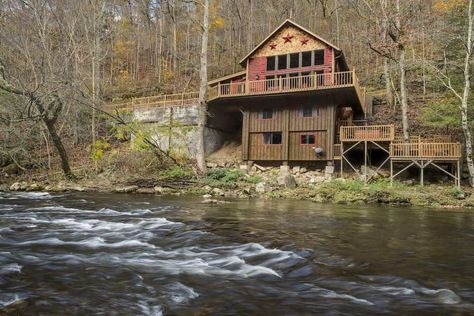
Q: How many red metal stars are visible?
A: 3